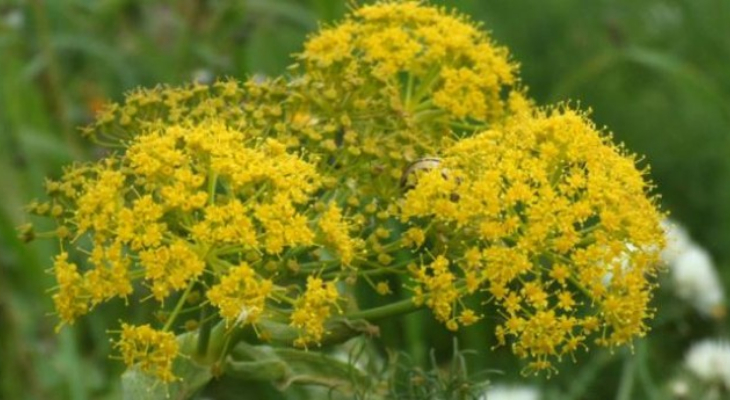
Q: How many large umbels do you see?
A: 3